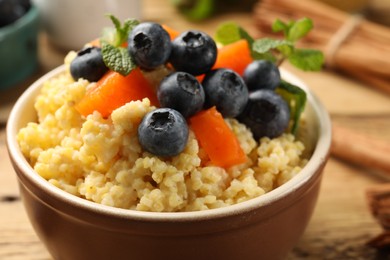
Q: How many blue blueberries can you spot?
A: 8